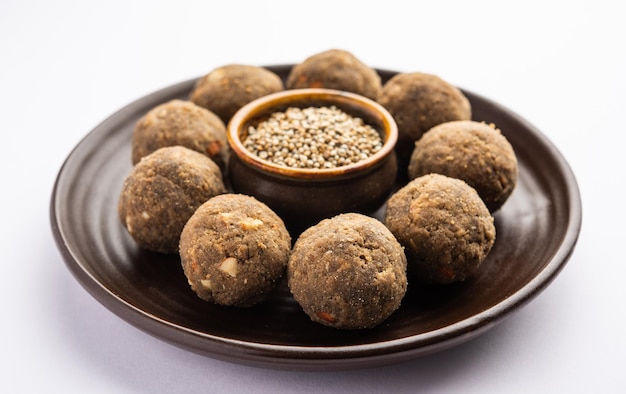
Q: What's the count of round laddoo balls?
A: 9